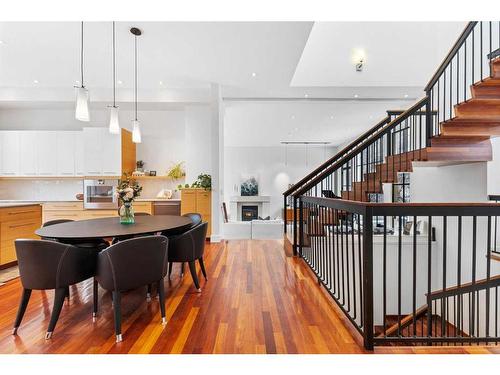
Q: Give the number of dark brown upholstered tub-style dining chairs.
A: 6